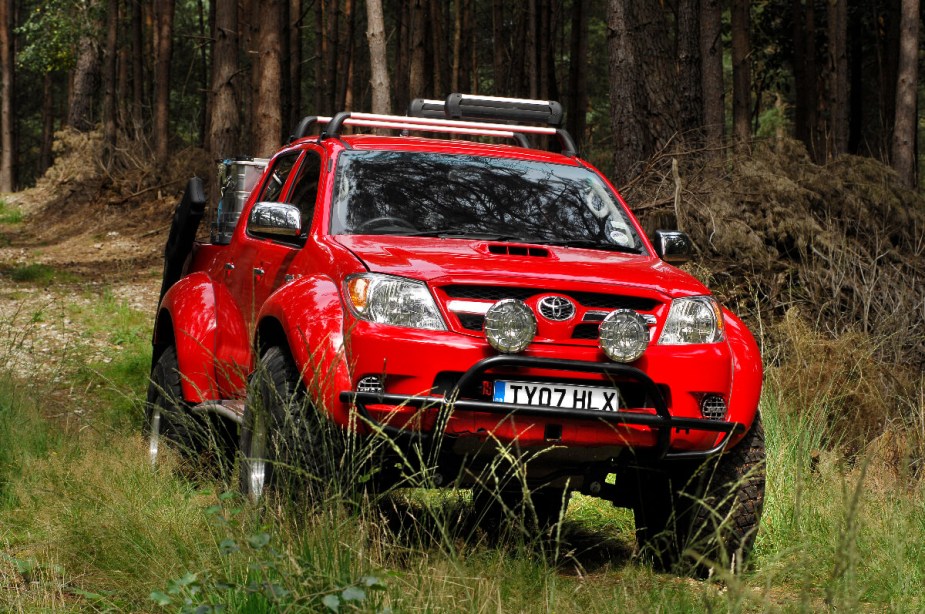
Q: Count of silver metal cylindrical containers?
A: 1